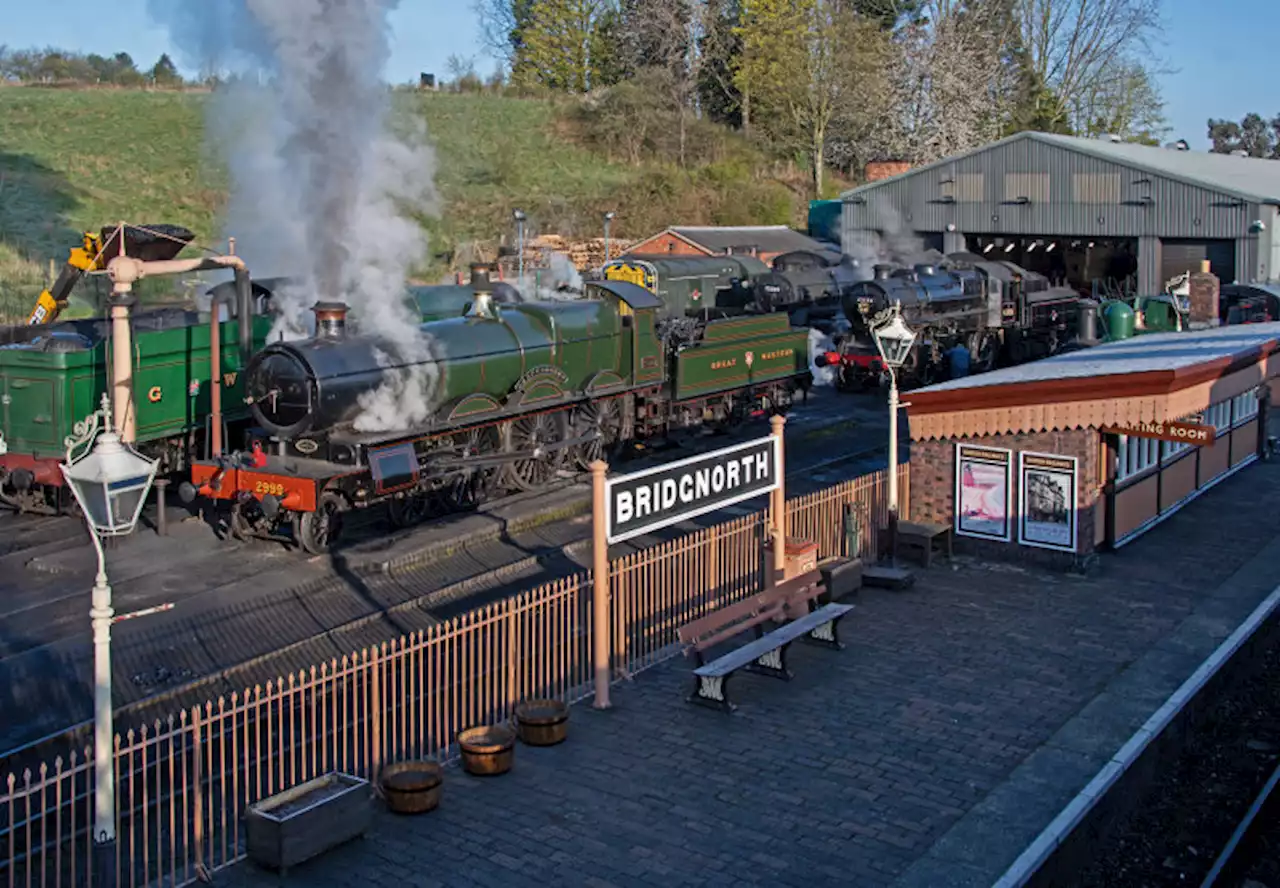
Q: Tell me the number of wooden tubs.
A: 3